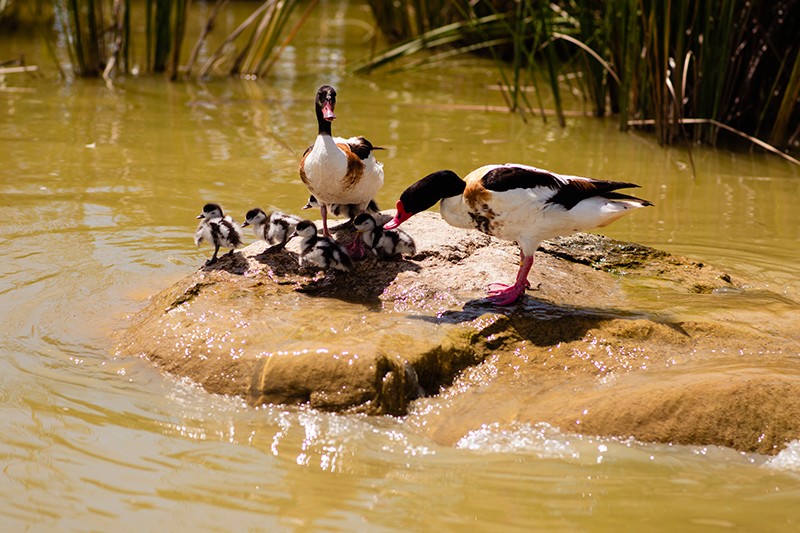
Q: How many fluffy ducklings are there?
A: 5